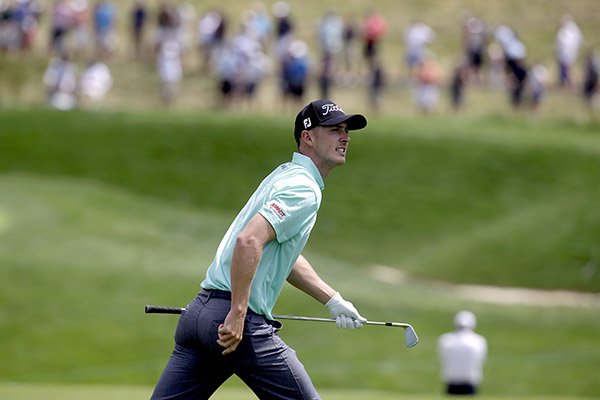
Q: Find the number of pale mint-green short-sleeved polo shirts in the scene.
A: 1